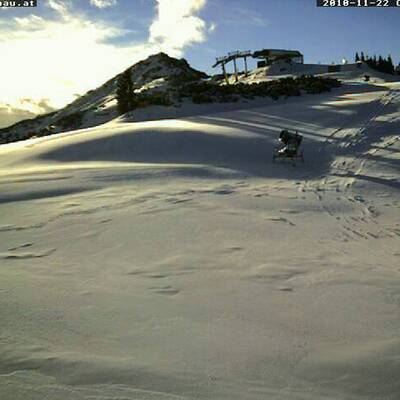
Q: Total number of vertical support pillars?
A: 3